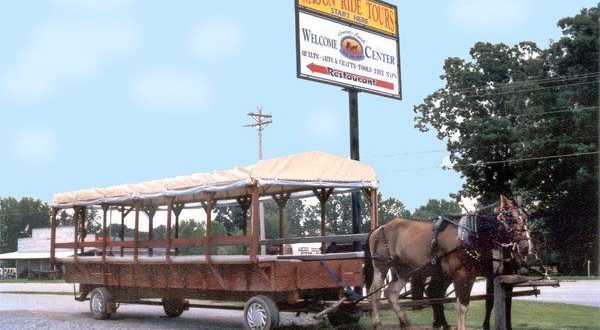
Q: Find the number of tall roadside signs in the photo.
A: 1